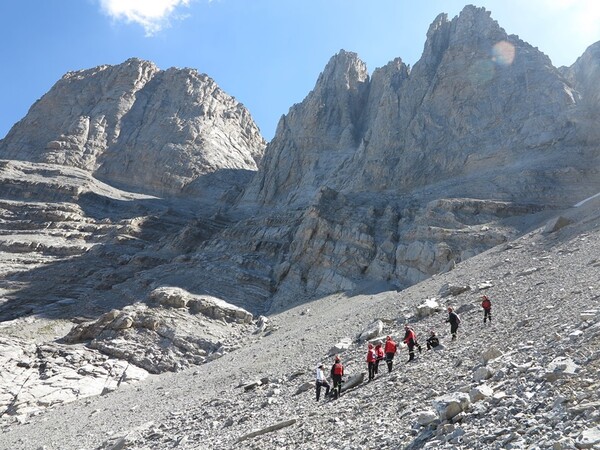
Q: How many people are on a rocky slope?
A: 9